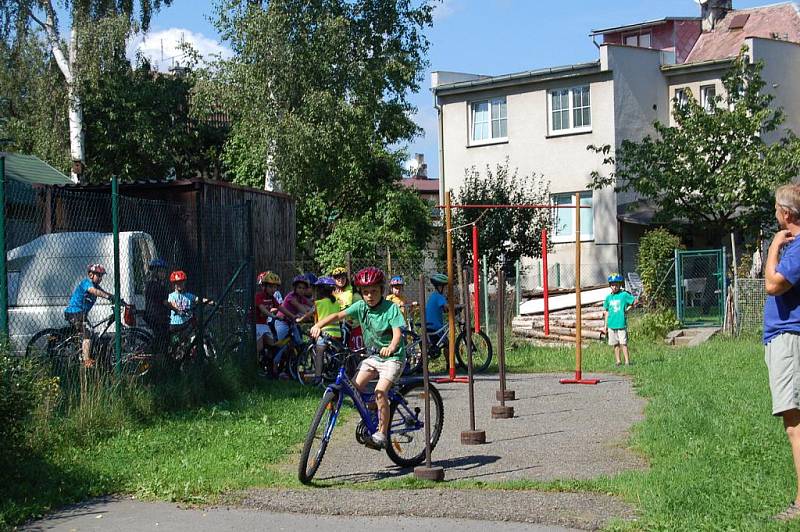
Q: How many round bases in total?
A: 4